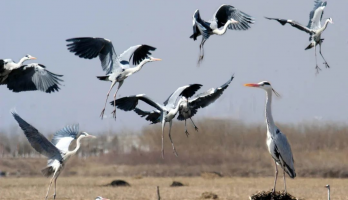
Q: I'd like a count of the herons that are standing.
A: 1